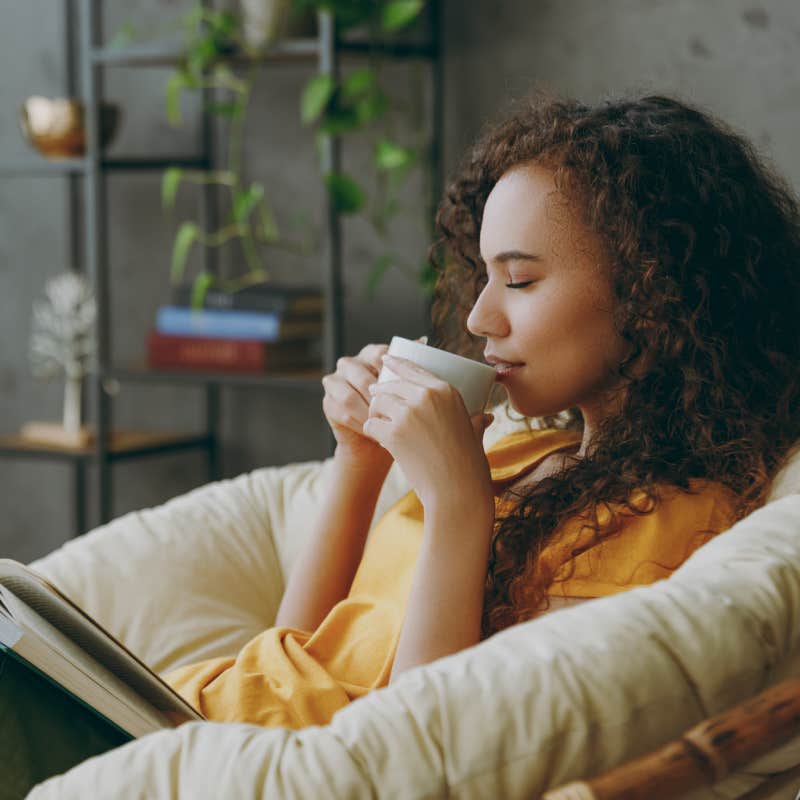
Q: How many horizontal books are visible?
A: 3